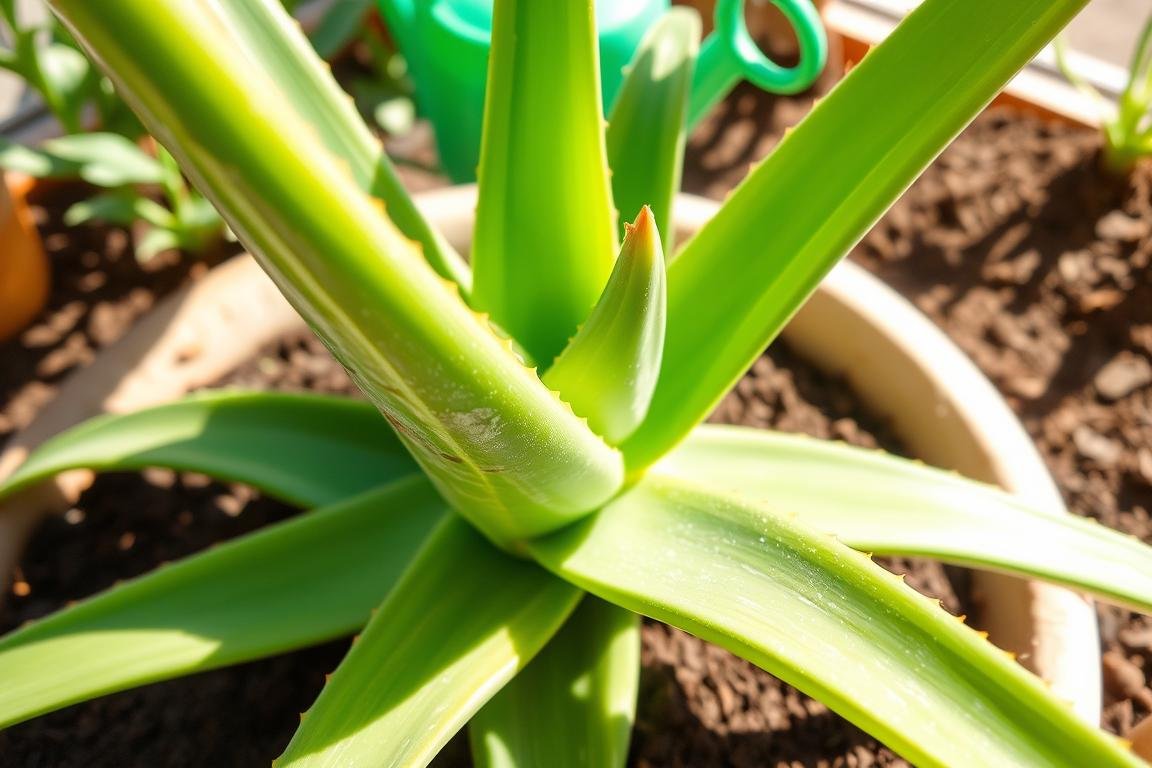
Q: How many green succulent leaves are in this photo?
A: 12